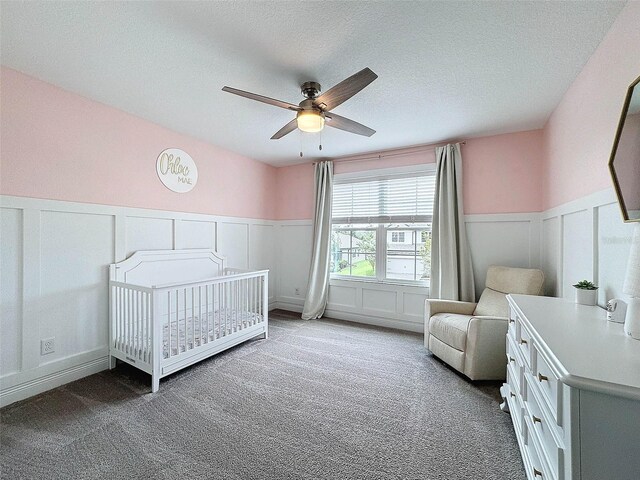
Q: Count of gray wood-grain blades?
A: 4